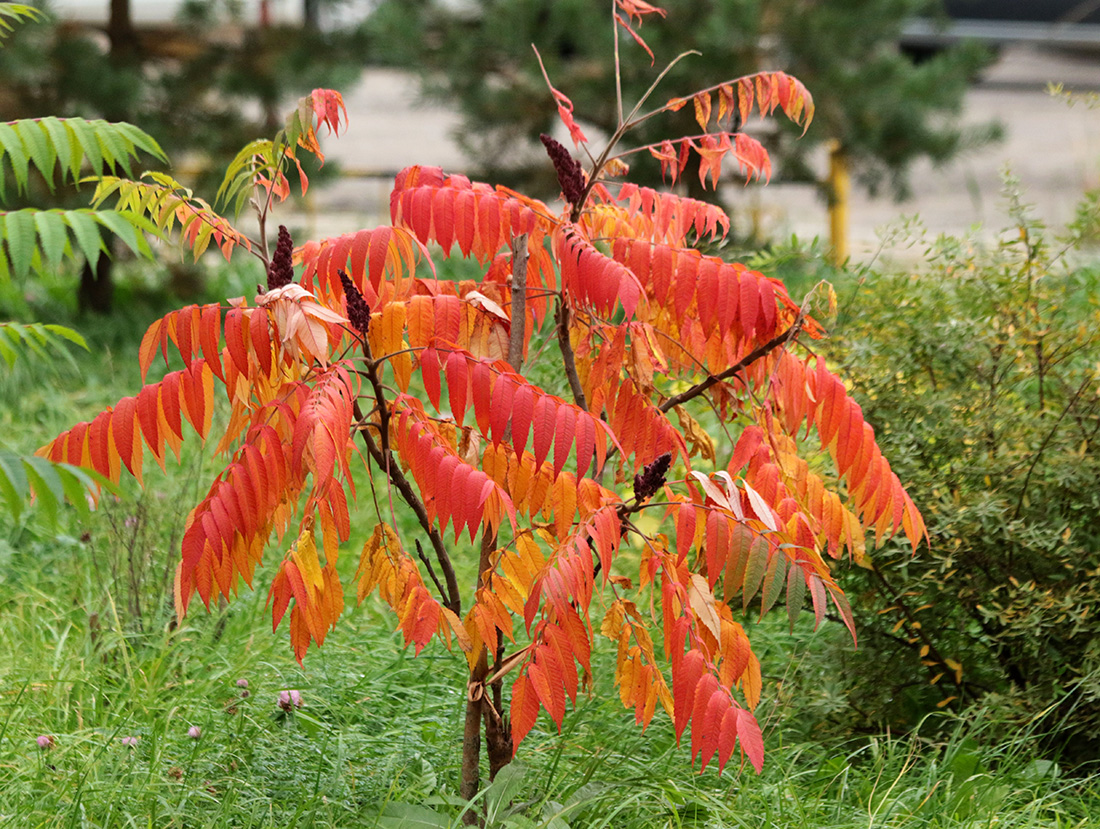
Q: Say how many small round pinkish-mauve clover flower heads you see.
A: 5